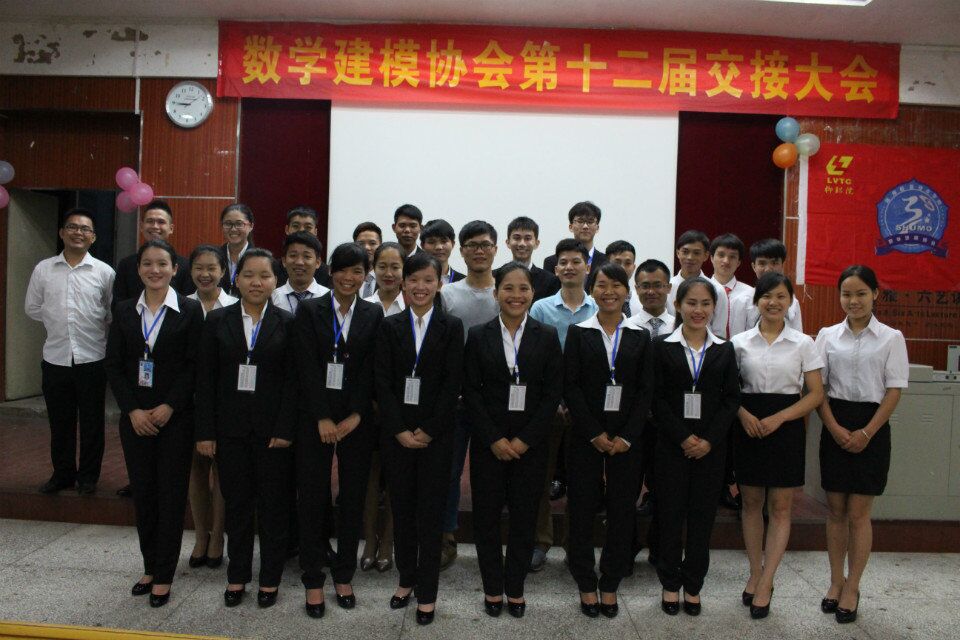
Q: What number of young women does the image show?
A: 12